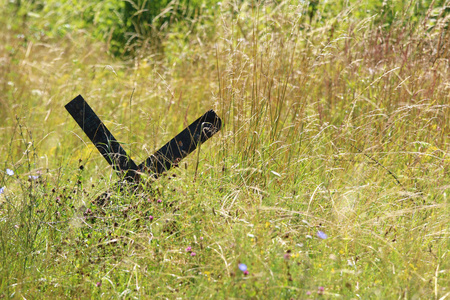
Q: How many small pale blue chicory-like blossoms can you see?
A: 5